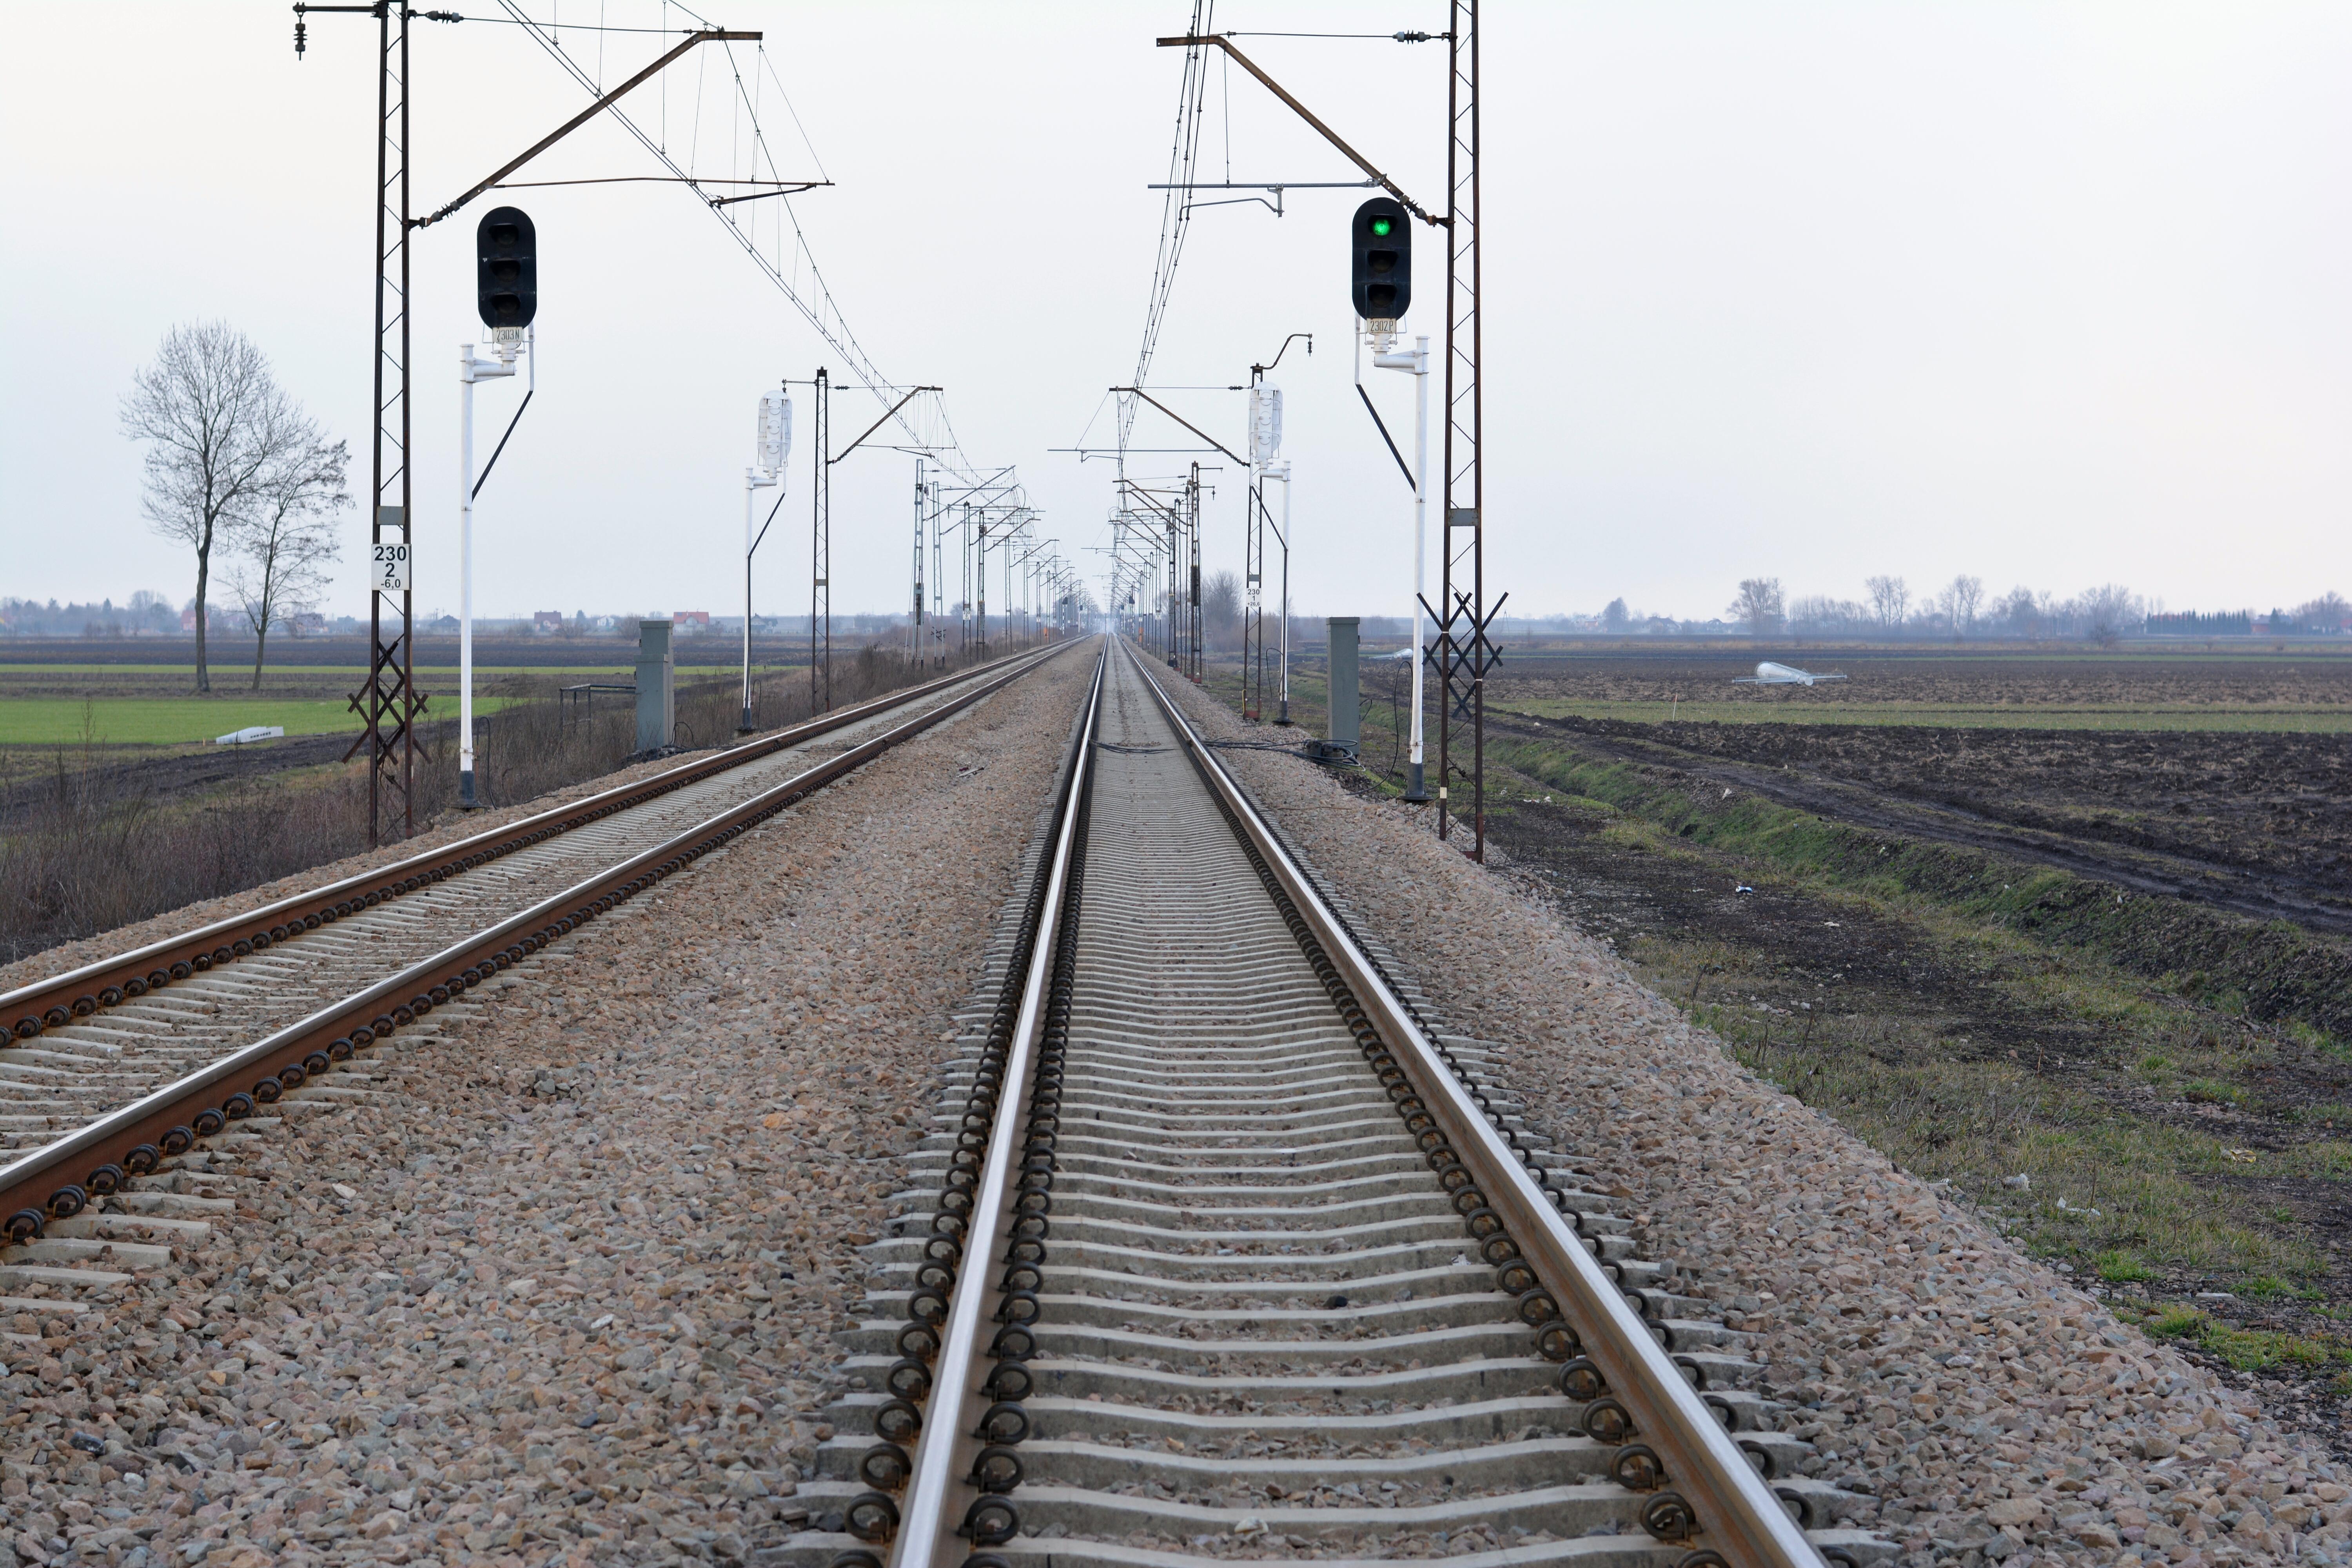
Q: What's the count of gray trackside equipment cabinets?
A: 2